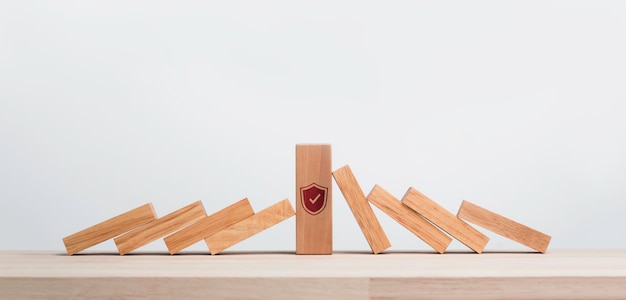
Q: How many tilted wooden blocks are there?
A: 8